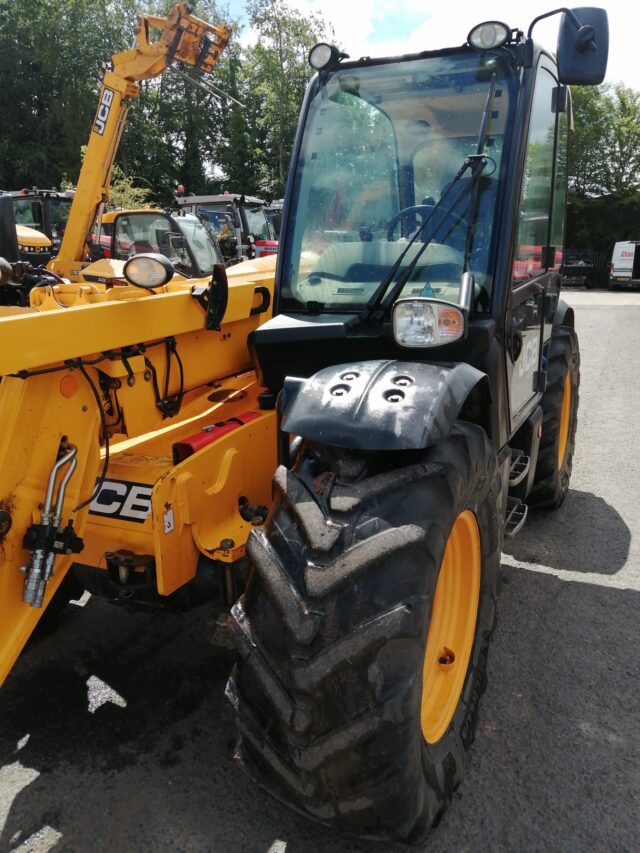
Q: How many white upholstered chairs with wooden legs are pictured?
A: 0